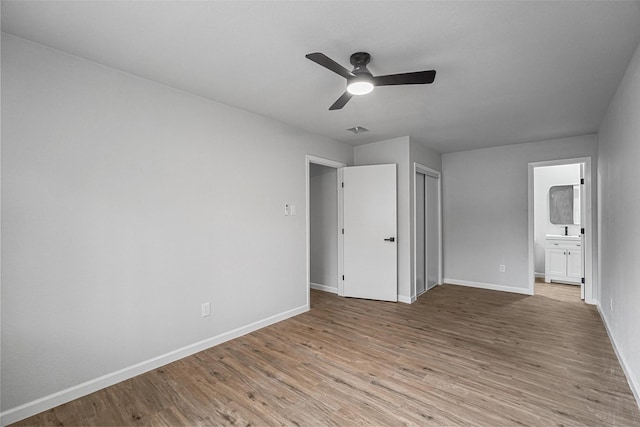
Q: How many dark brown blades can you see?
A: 3